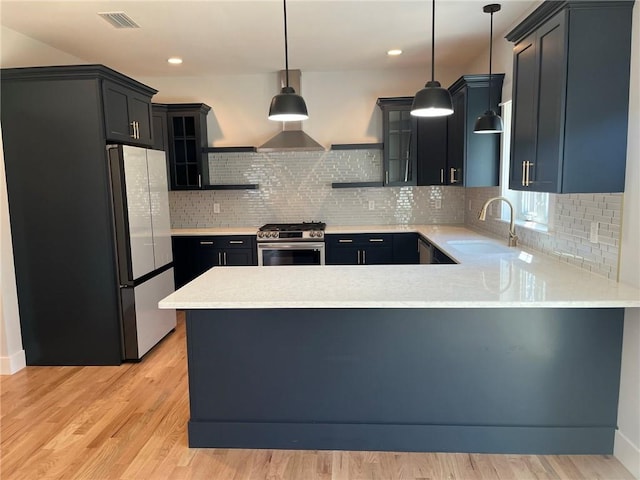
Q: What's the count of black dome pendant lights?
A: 3